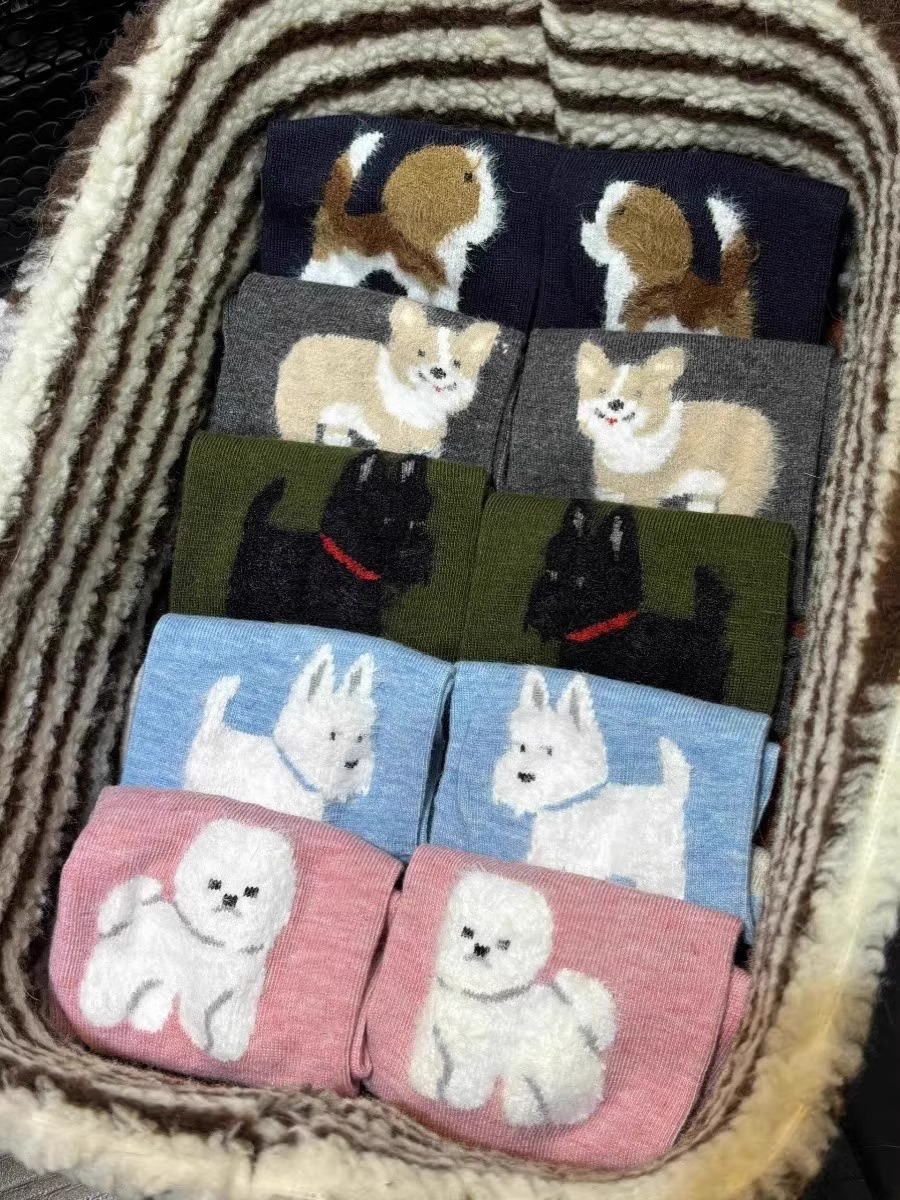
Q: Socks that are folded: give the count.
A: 10